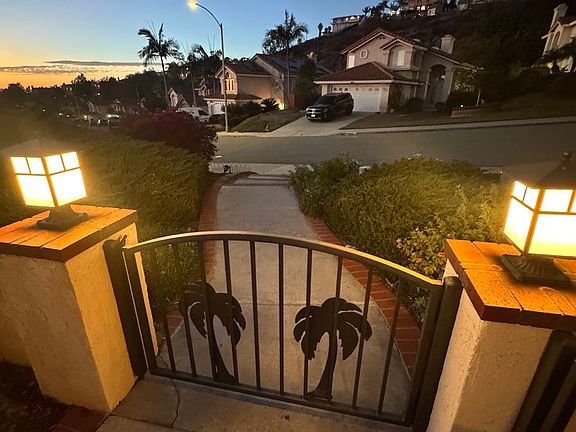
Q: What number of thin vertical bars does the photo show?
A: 10